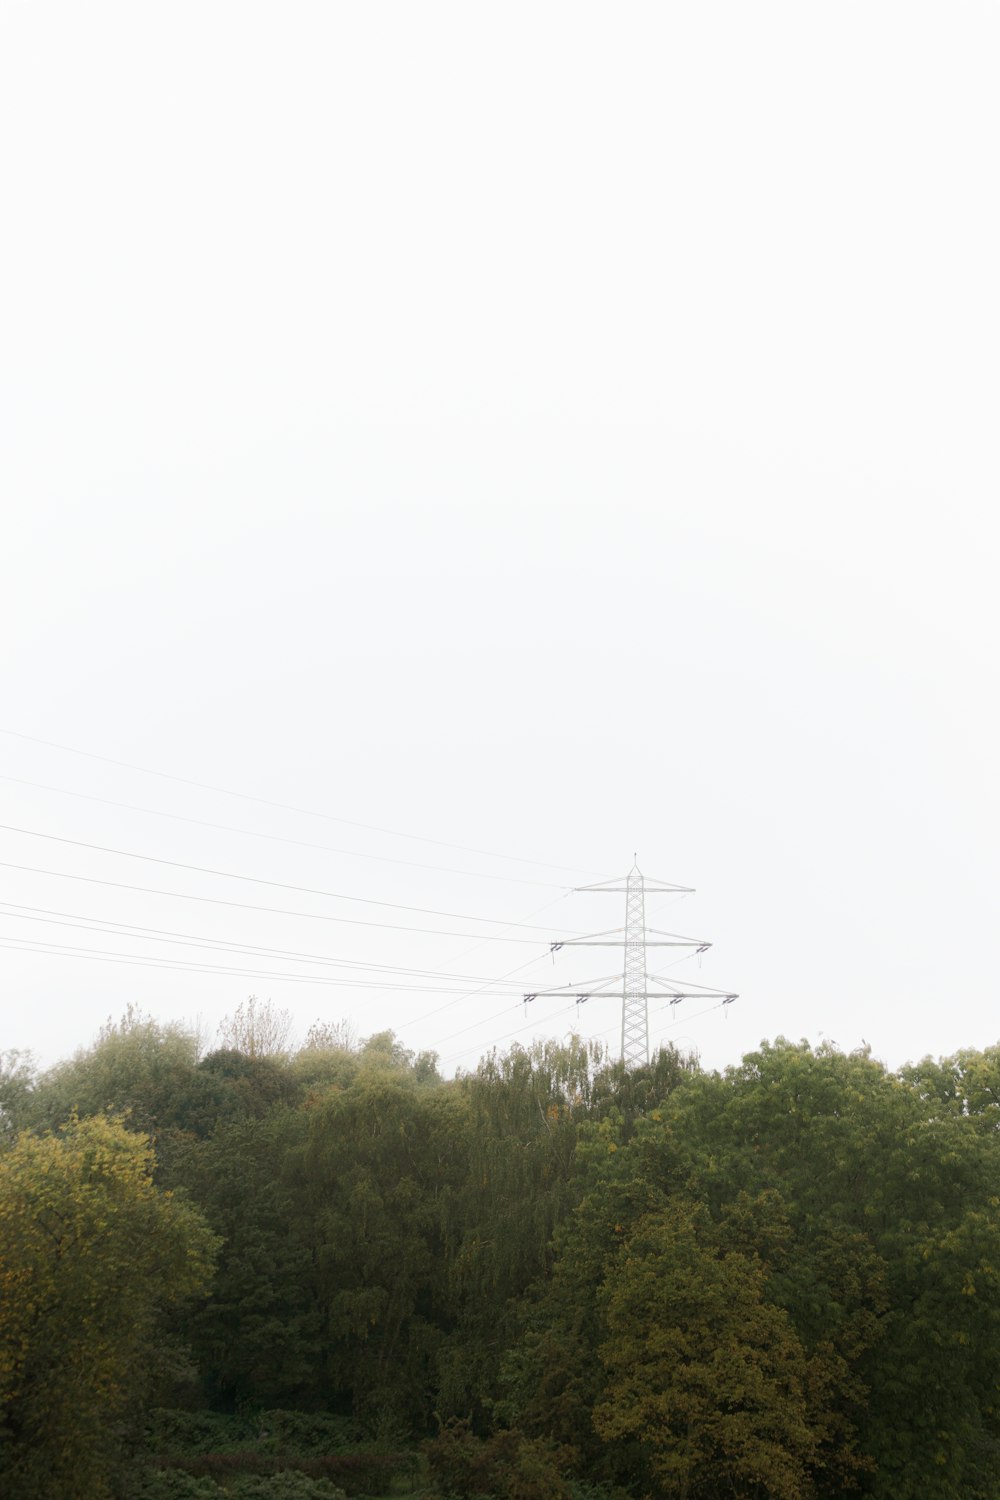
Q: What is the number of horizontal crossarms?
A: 3